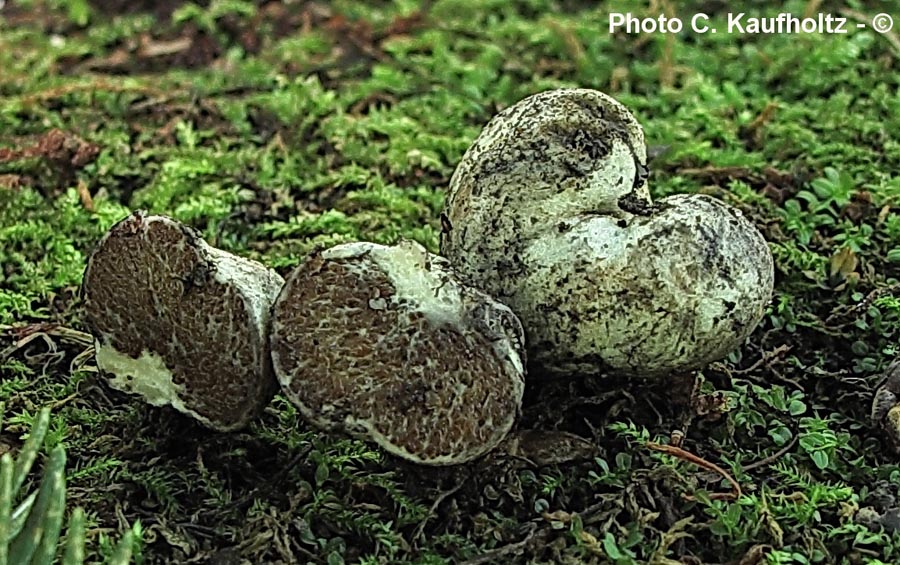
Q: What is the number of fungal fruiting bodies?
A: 3